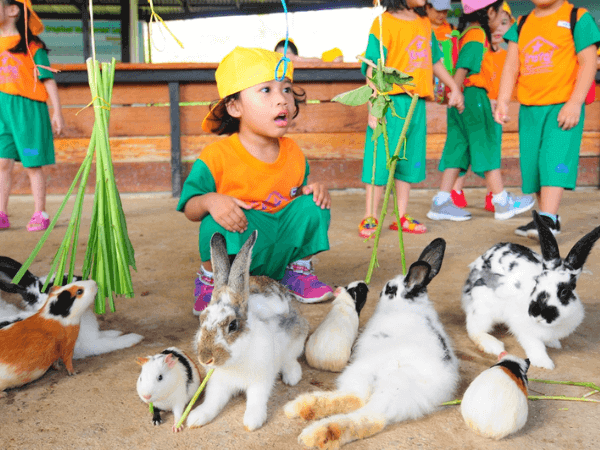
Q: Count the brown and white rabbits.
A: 1